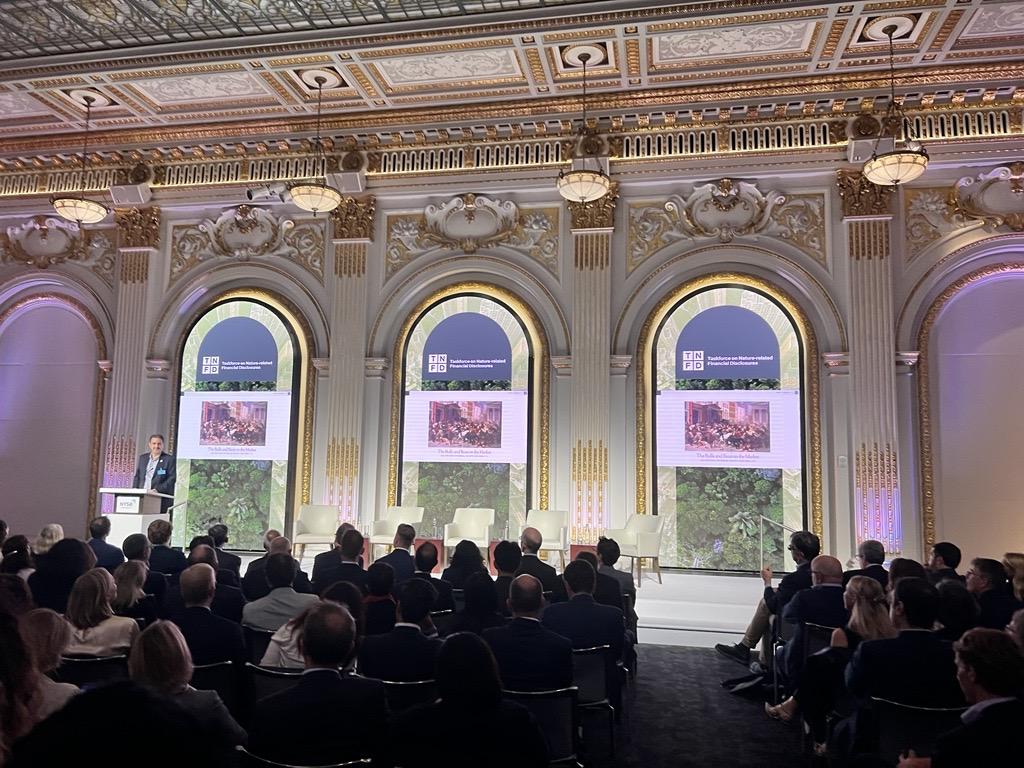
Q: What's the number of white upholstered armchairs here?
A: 5